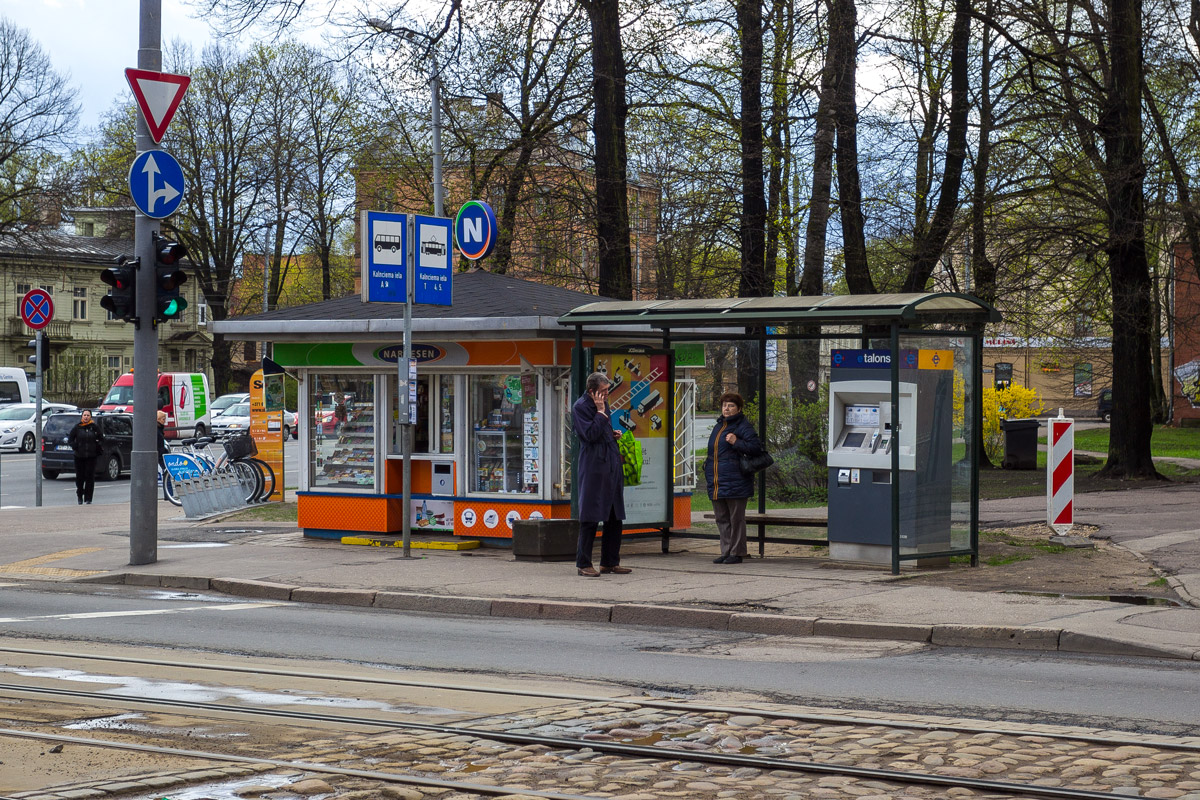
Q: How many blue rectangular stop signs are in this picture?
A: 2